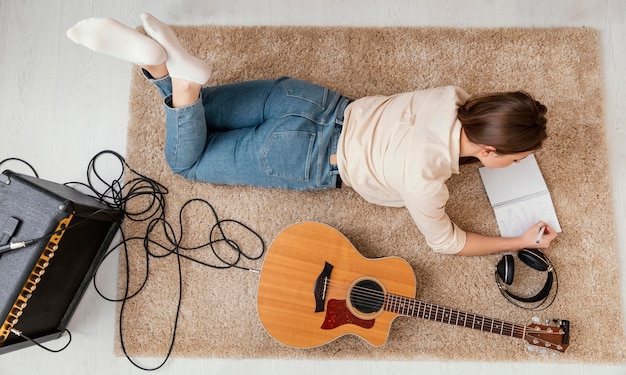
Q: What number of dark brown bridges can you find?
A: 1